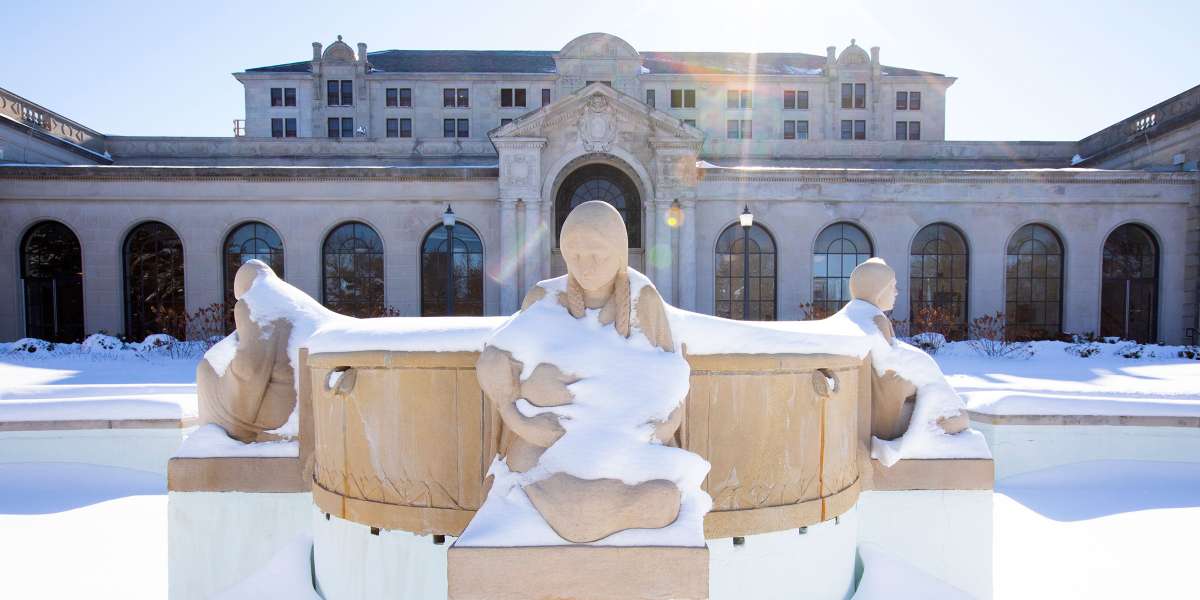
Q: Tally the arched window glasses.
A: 11